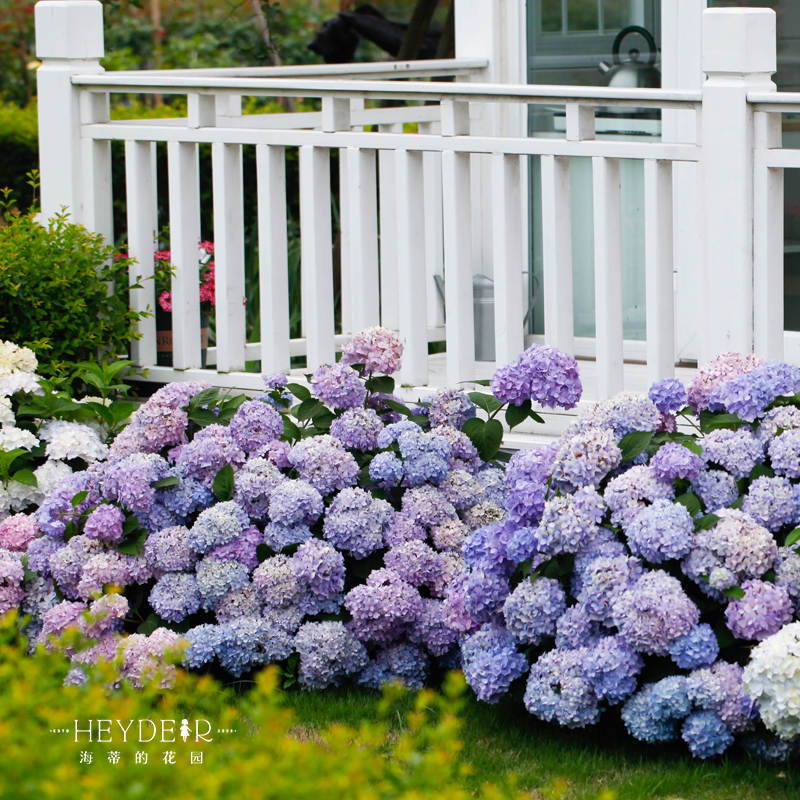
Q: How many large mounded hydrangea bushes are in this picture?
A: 2